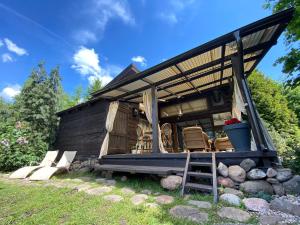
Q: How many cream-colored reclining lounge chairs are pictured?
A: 2